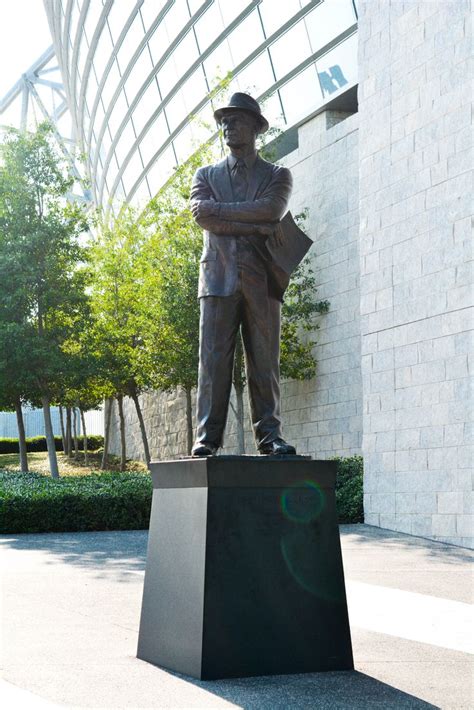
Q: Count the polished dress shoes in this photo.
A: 2